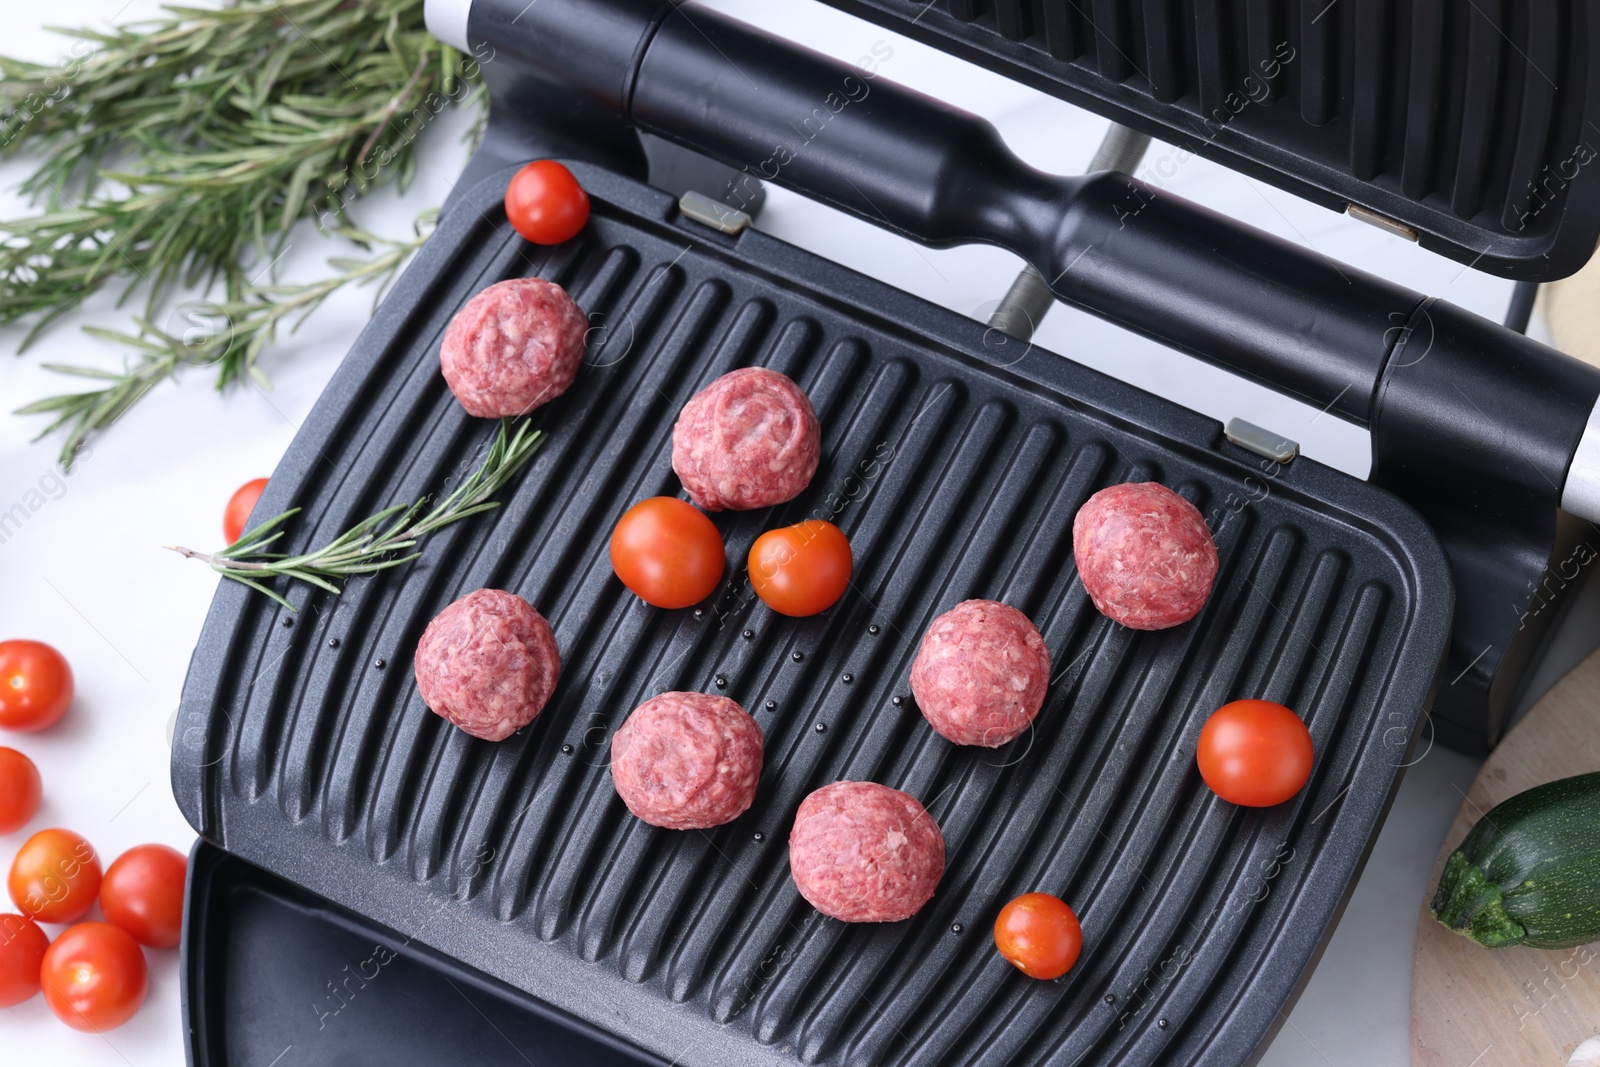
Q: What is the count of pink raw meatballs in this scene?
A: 7